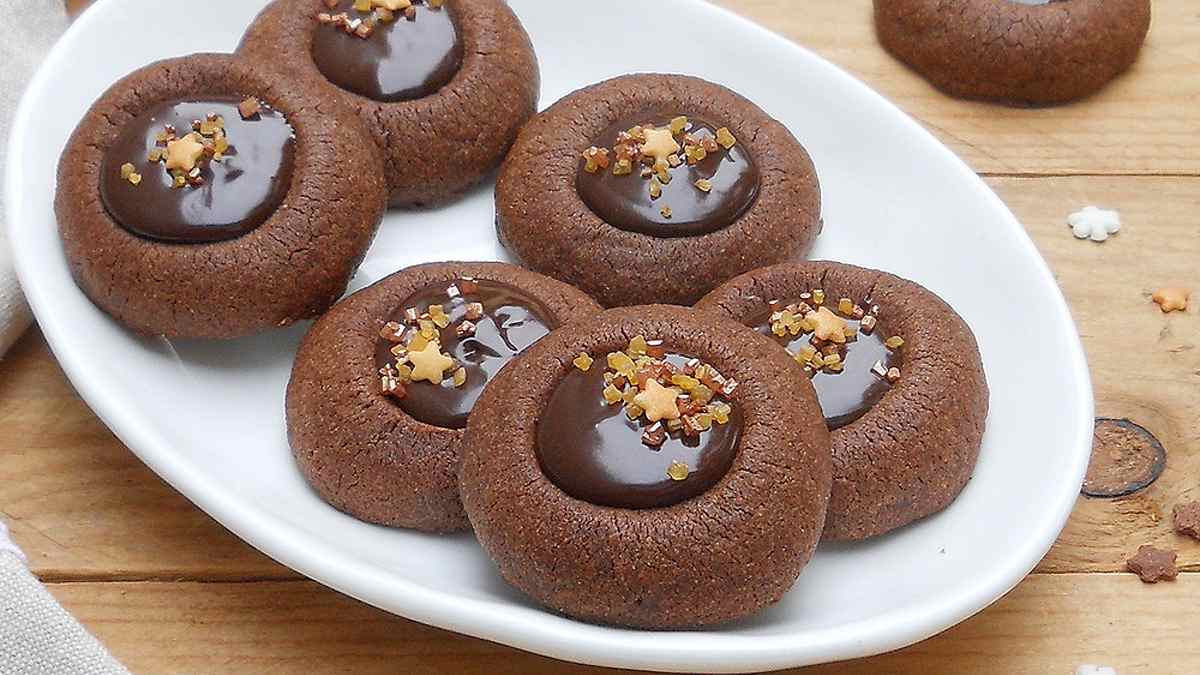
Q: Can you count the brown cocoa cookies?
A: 7